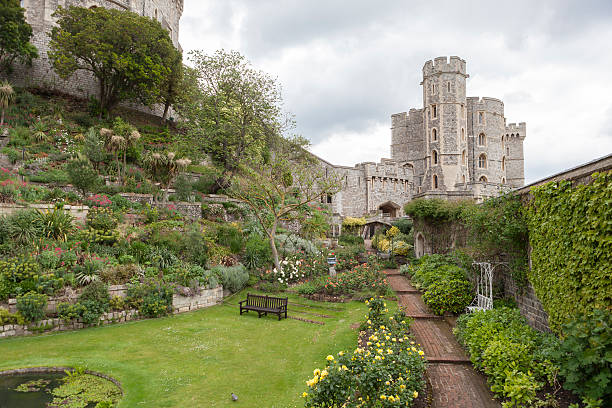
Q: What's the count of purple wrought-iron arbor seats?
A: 0